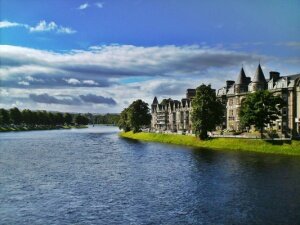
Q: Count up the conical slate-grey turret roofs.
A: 3